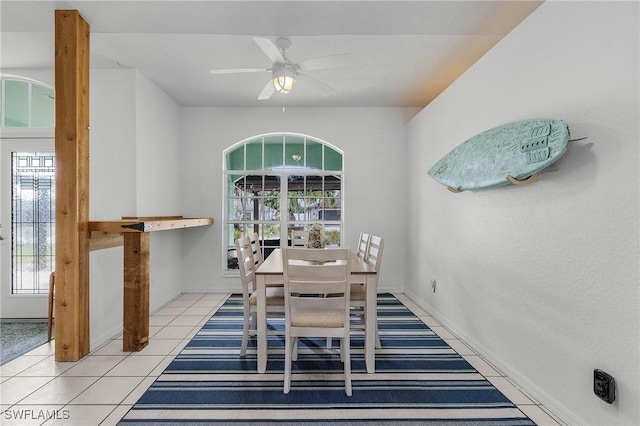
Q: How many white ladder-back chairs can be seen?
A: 6